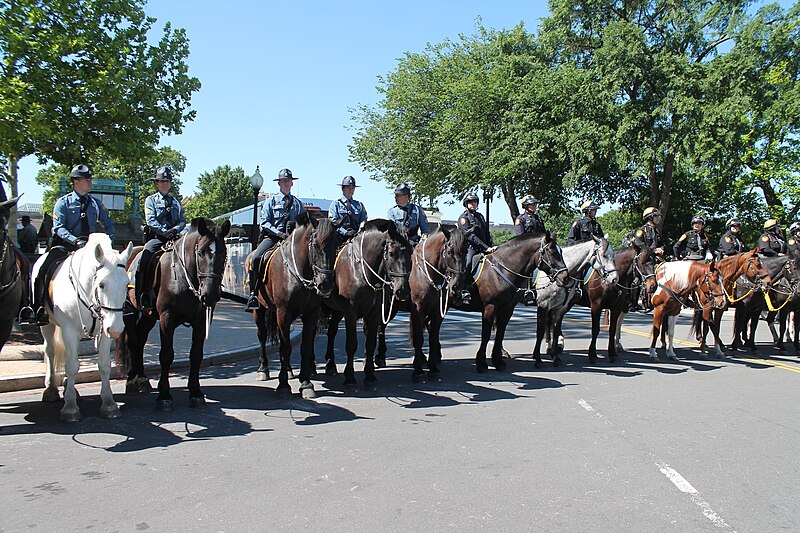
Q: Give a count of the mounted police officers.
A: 13